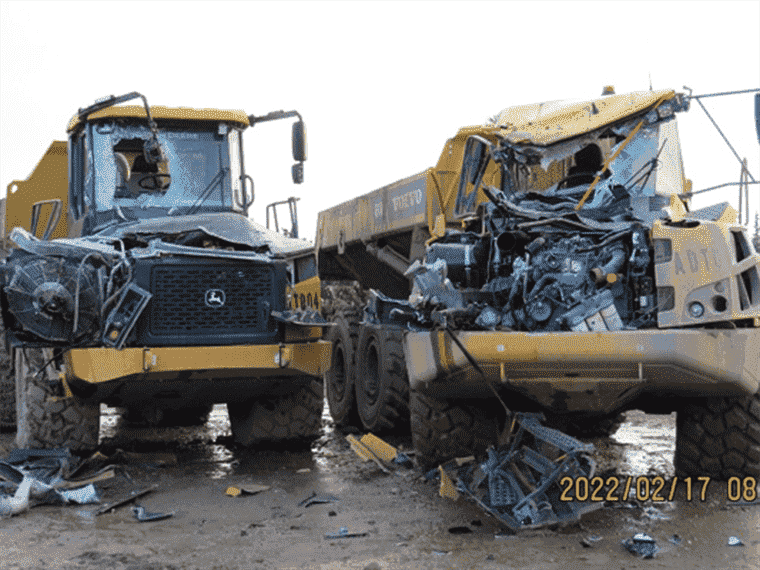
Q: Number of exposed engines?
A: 1